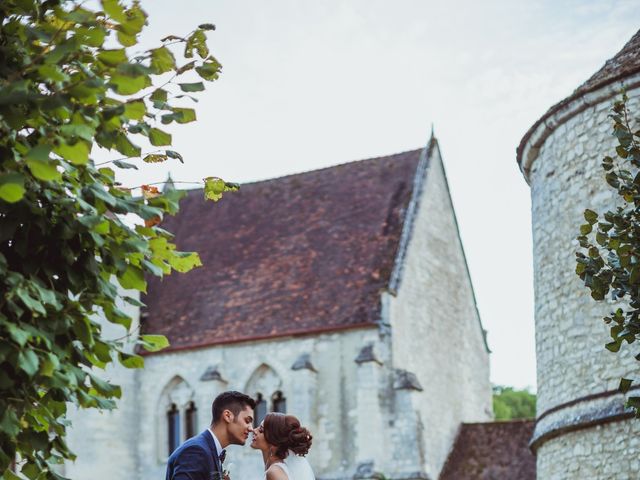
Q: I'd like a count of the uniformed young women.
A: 0